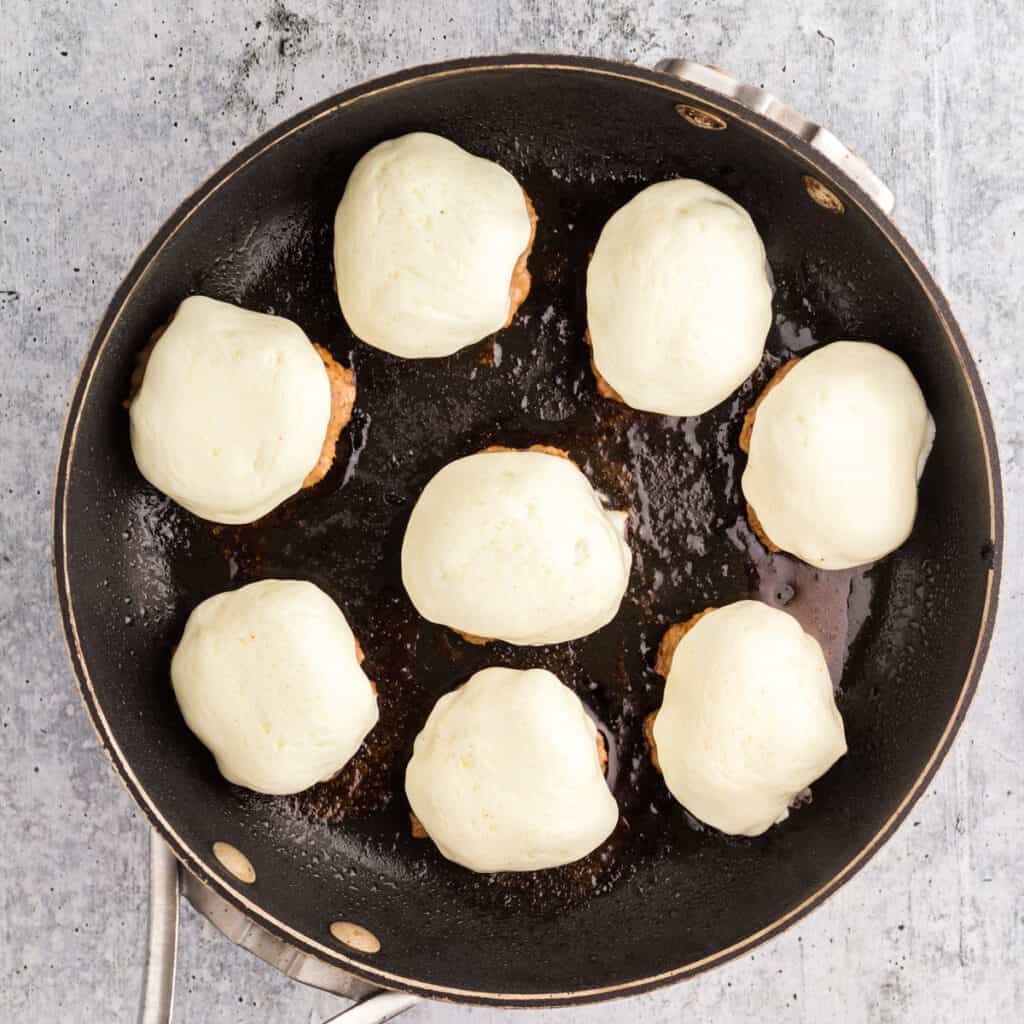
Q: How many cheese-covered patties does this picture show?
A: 8